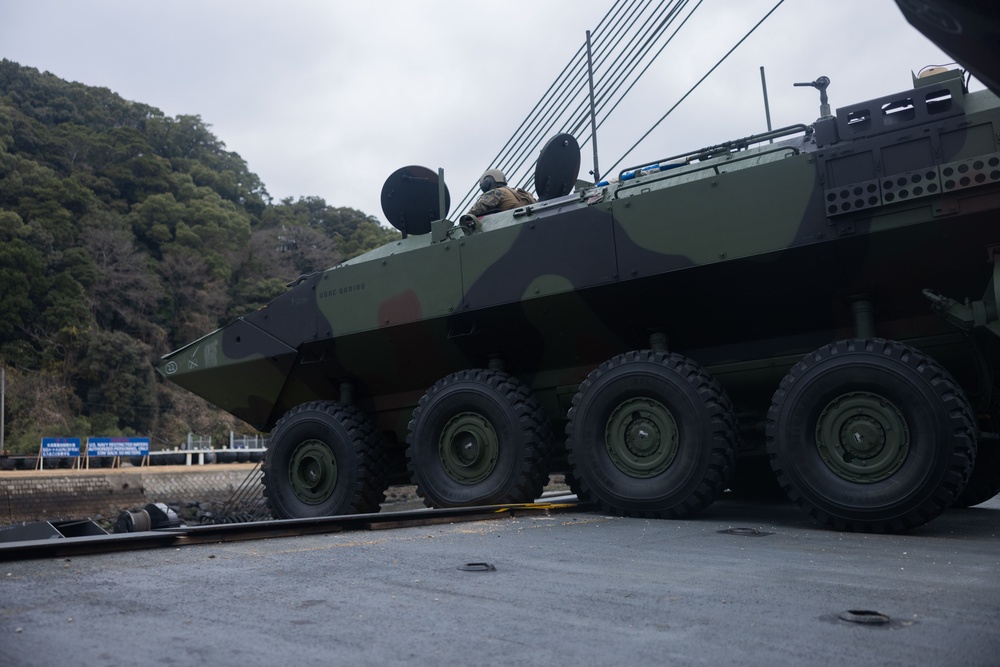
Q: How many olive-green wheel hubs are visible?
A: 4